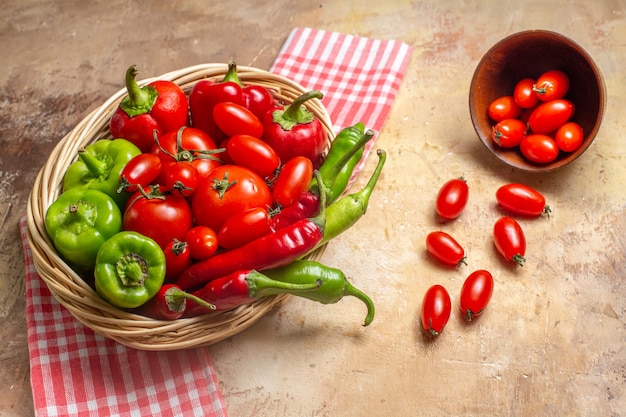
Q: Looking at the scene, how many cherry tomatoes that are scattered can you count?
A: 6